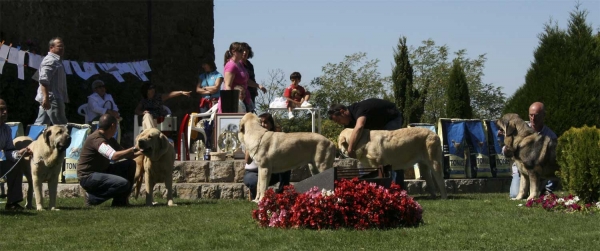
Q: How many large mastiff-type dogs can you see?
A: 5